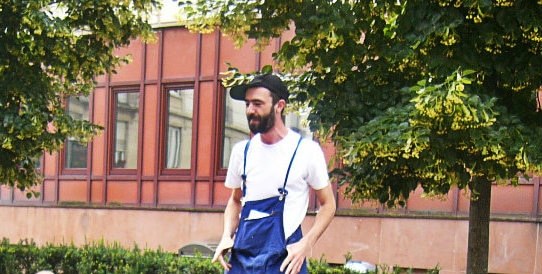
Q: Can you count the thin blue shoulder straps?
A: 2